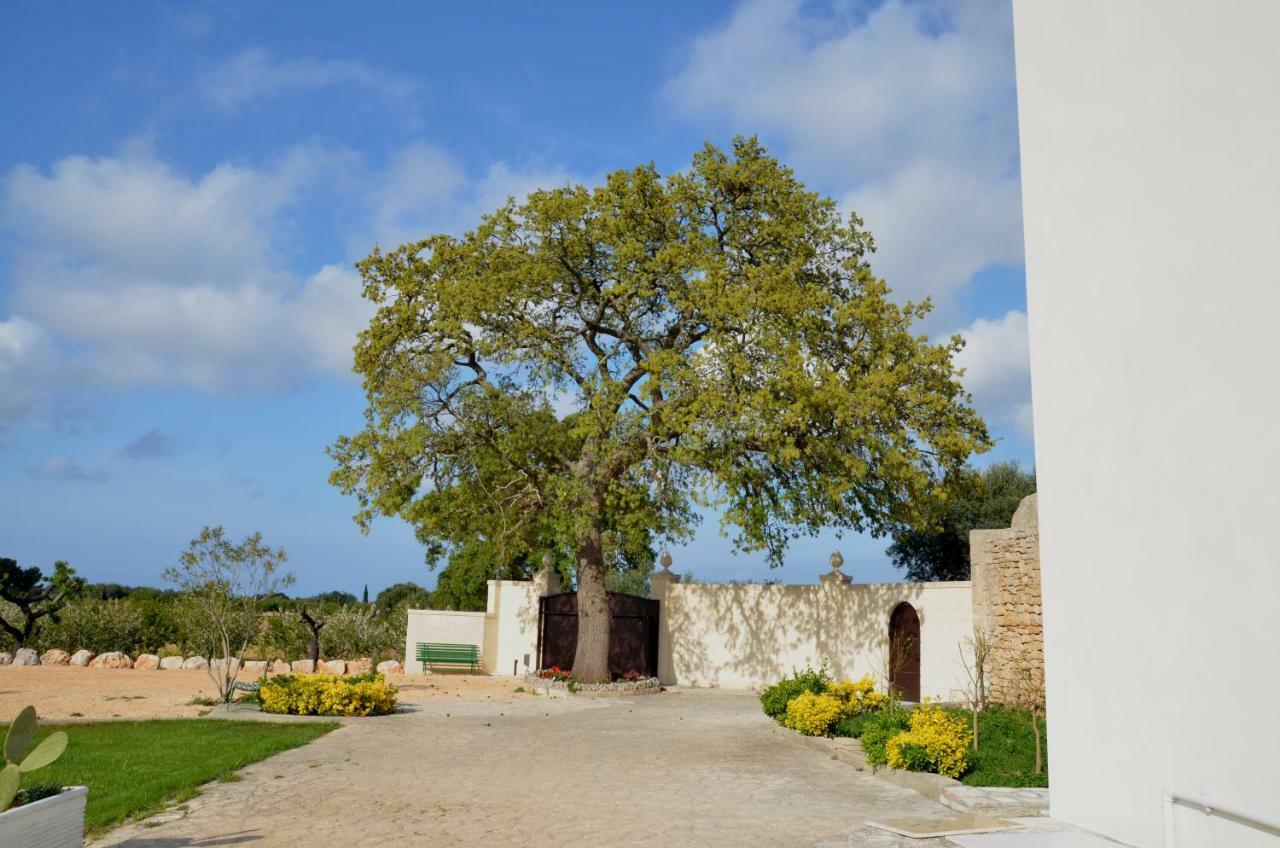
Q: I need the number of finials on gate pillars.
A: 3